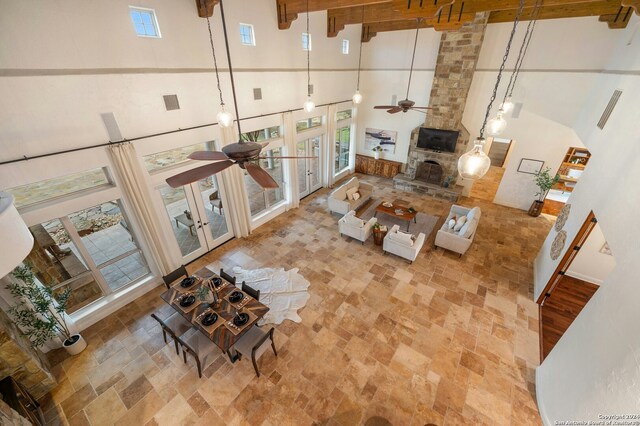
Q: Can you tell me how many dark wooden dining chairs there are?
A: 6